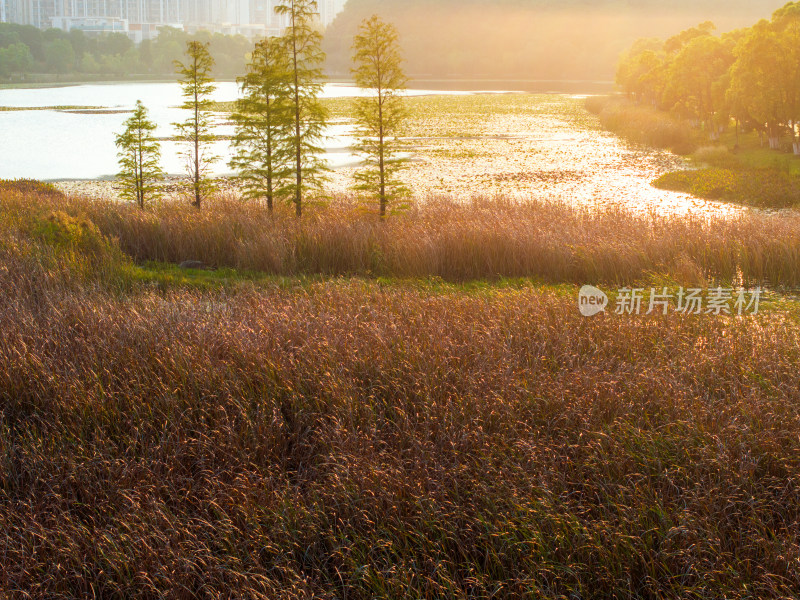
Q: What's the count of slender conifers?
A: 5